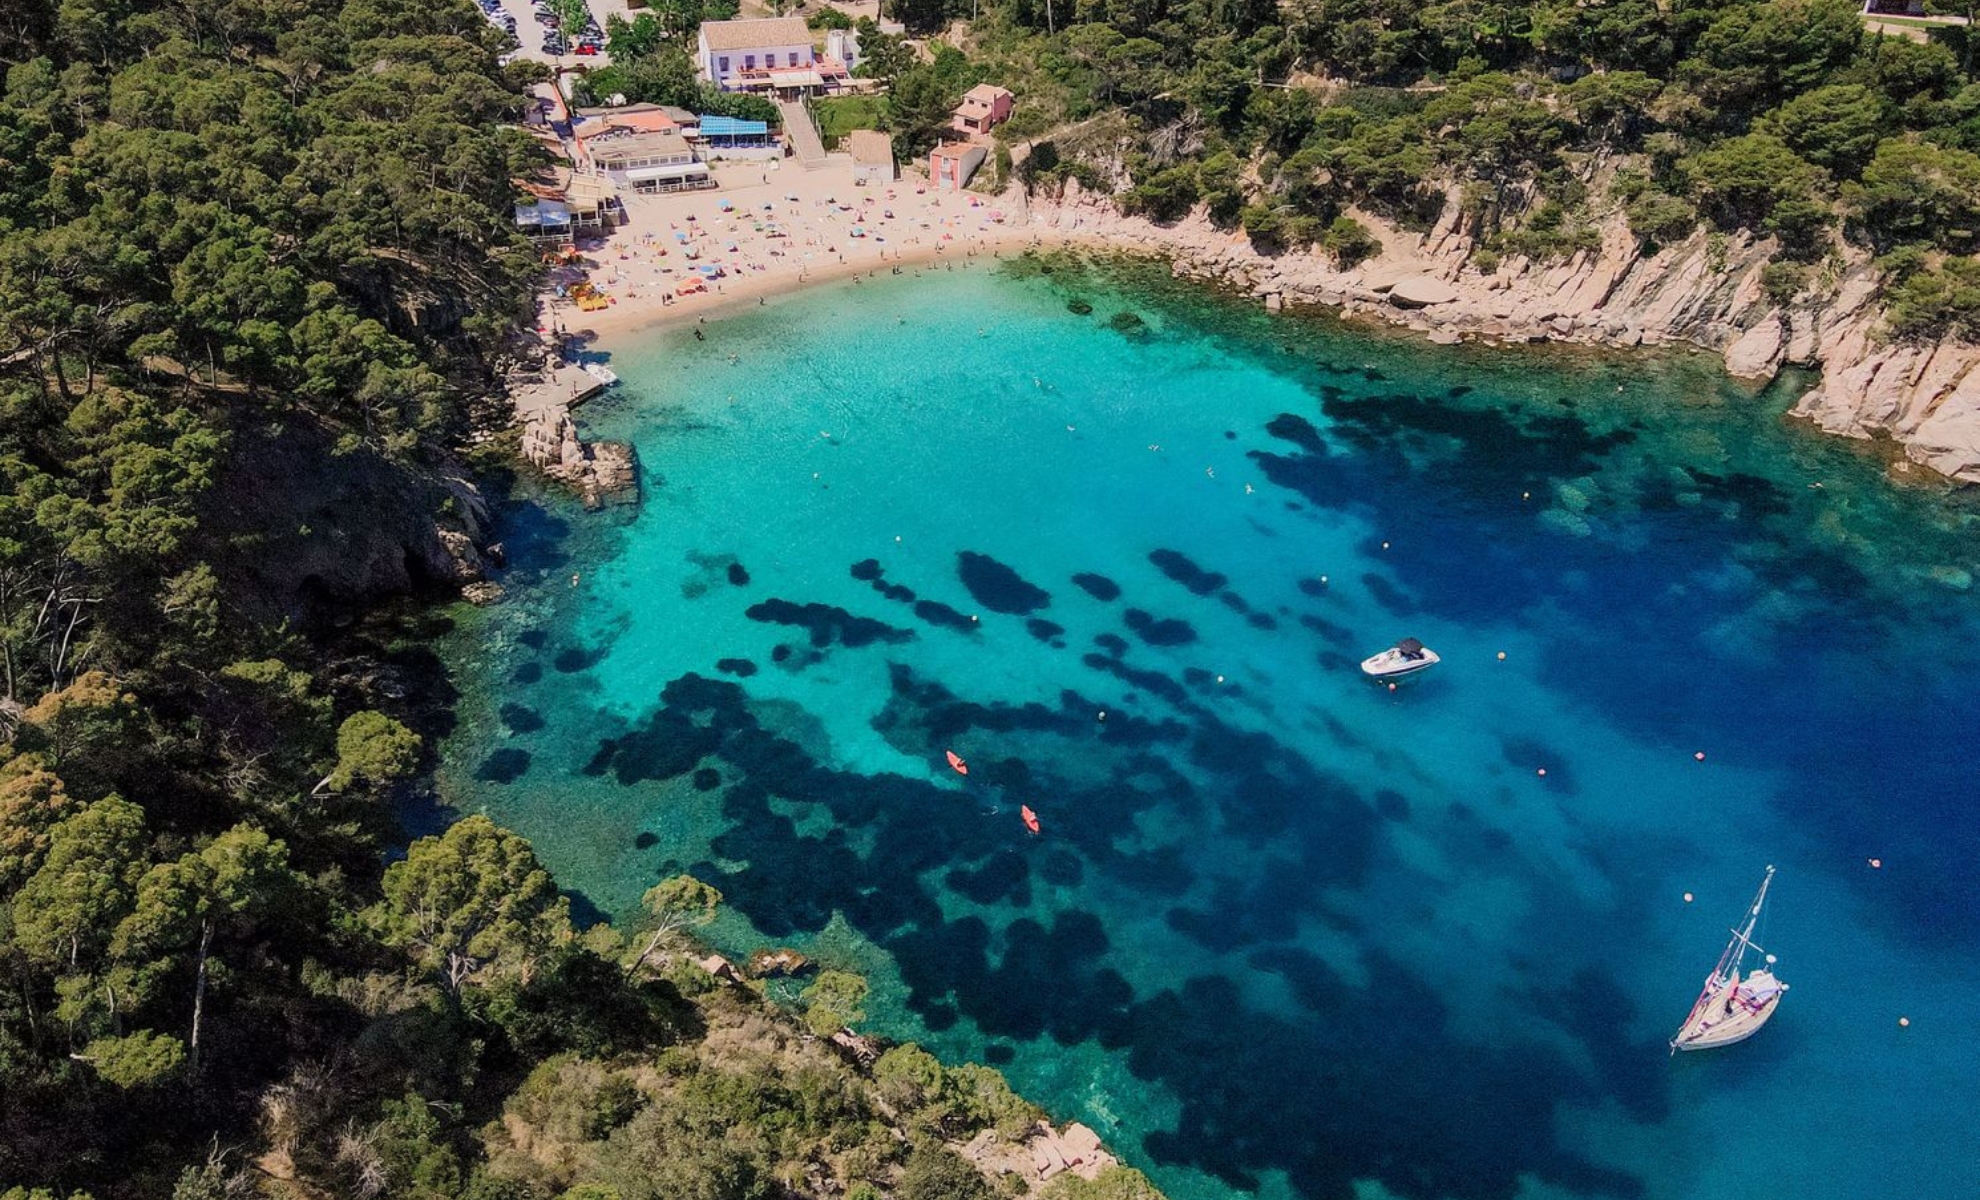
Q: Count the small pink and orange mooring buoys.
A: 7